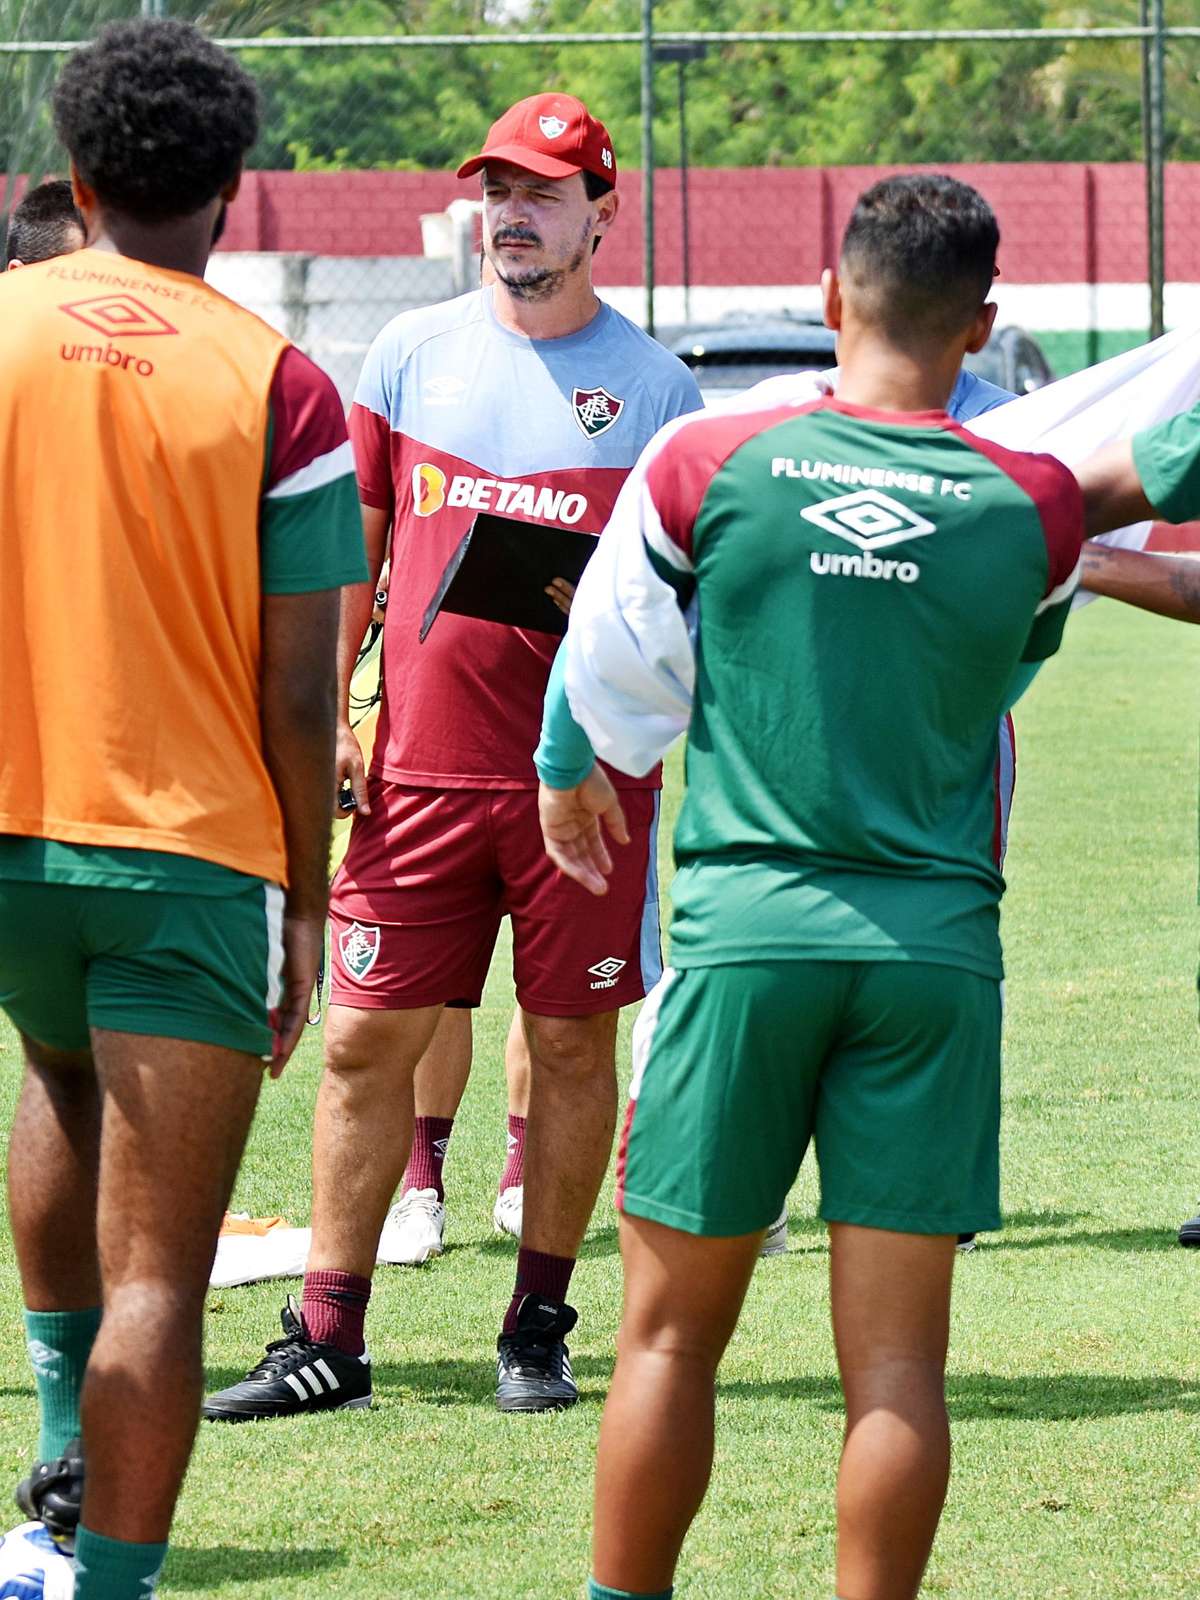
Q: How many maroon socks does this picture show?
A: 4